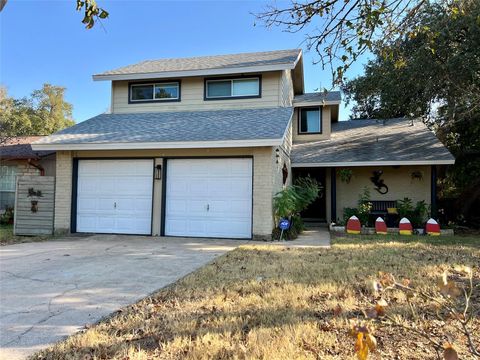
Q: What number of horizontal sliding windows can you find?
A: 2